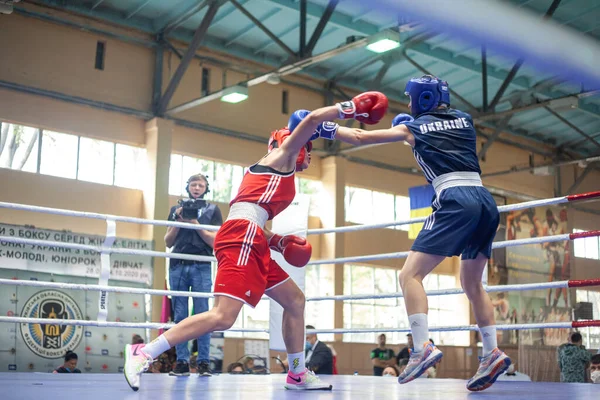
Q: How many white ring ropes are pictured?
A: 4